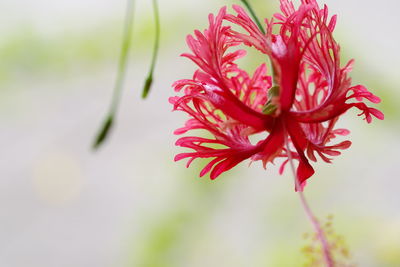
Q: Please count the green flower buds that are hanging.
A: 2